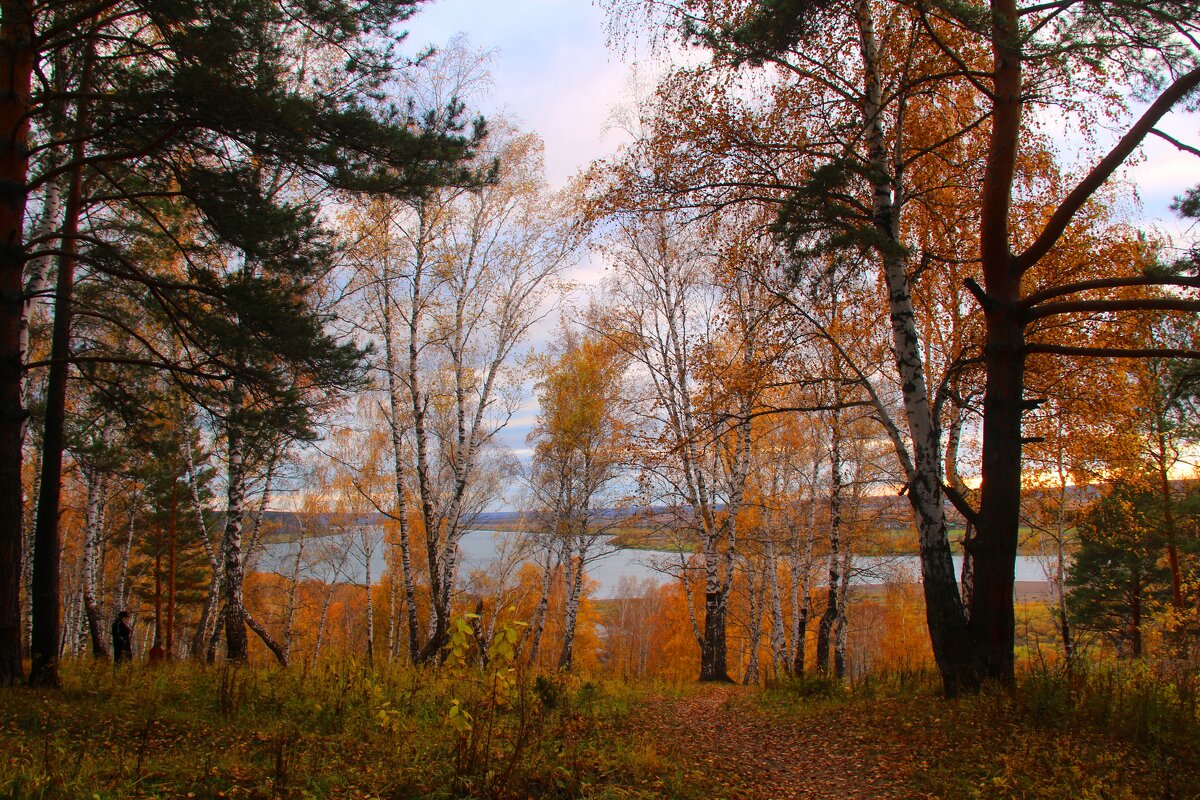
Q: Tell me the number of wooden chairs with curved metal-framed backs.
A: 0